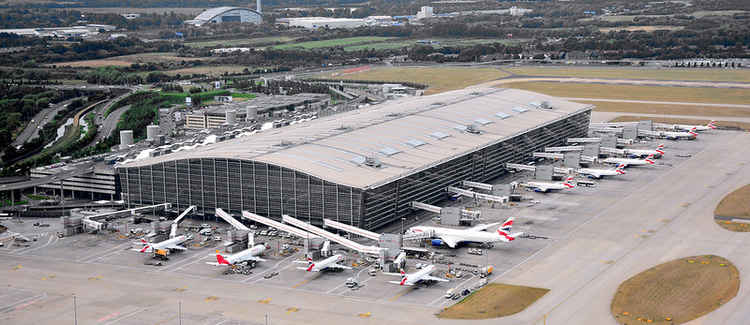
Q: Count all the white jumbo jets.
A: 11